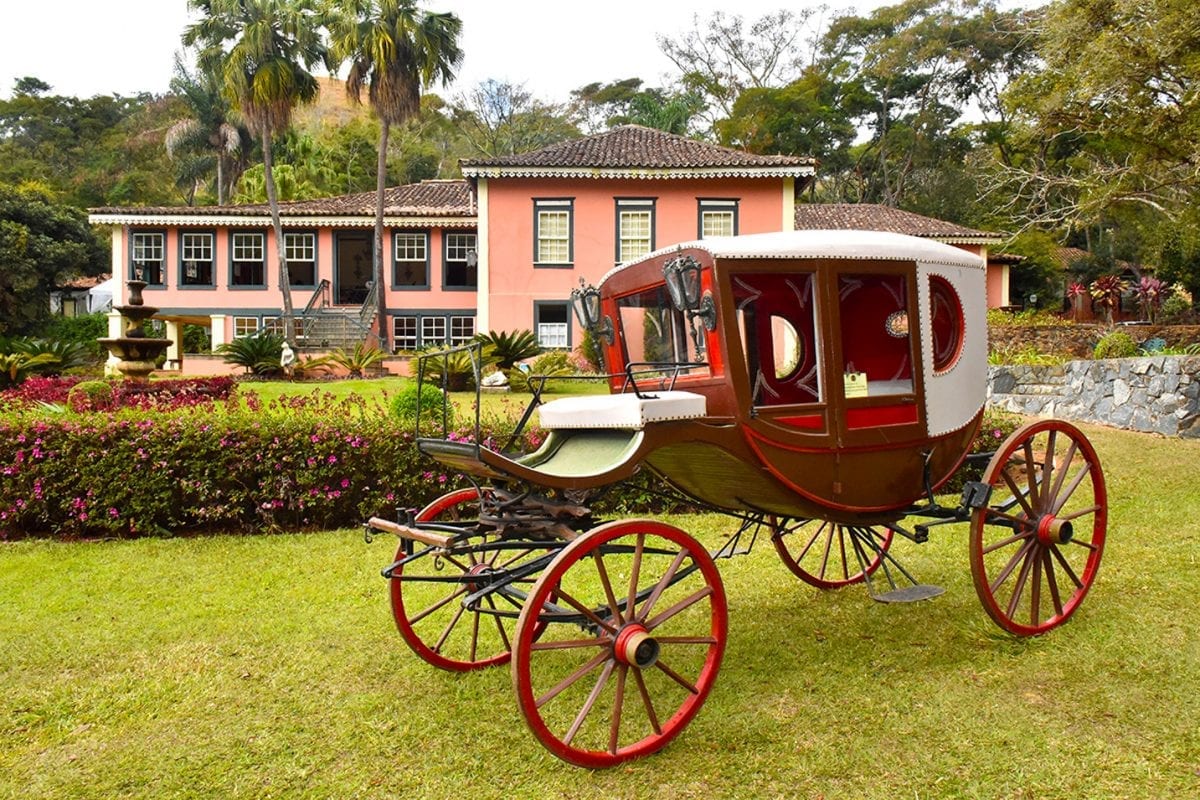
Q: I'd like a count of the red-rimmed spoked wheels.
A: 4